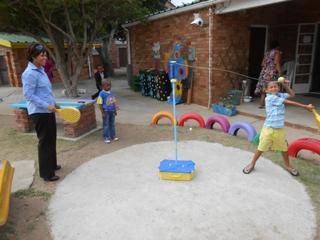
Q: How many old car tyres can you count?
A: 6